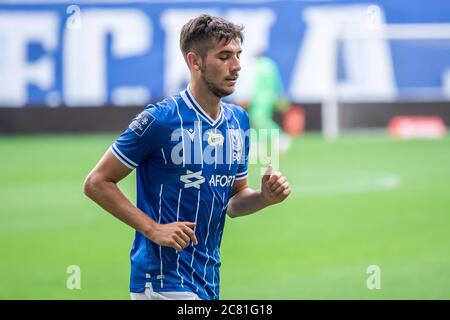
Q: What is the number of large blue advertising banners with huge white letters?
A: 1